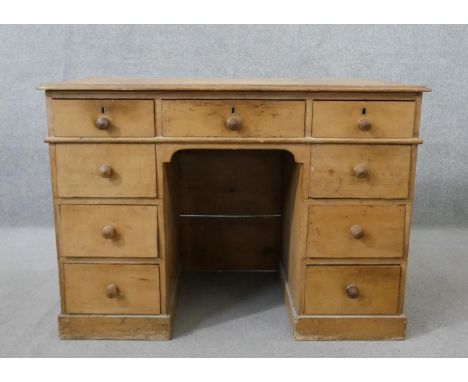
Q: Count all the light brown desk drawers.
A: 9